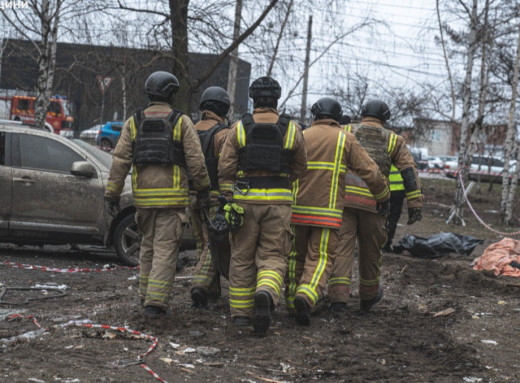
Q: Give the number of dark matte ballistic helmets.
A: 5